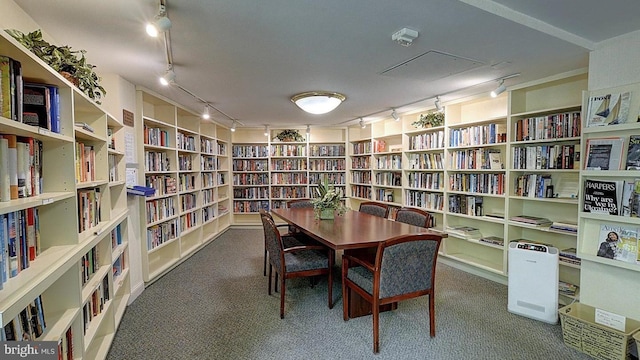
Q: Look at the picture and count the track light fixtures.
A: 10